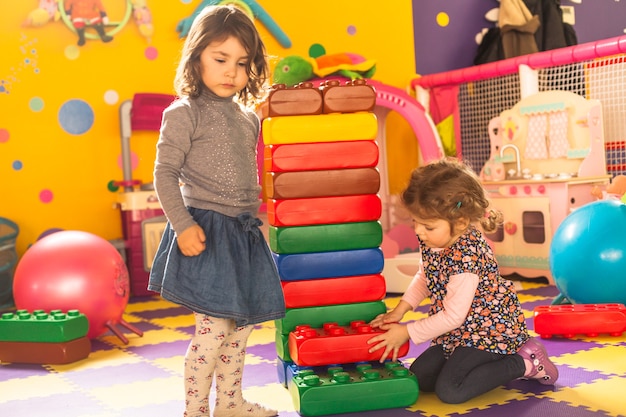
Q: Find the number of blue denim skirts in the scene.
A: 1